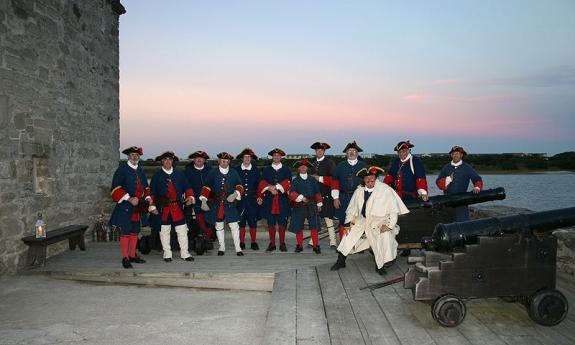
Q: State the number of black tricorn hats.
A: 12